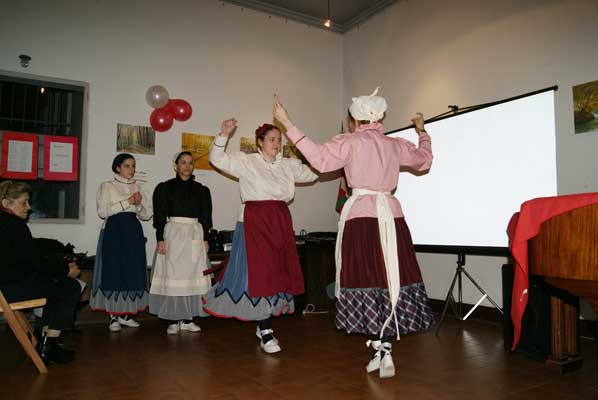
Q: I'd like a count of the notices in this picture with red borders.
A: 2